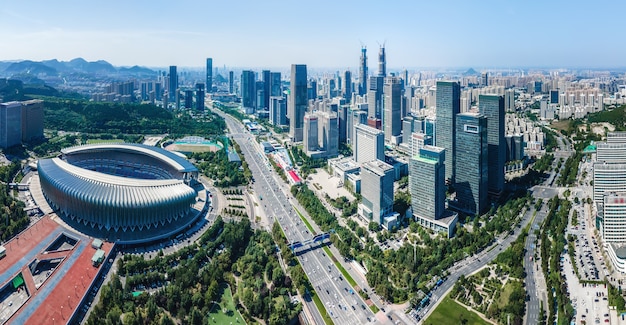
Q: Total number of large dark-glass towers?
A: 3